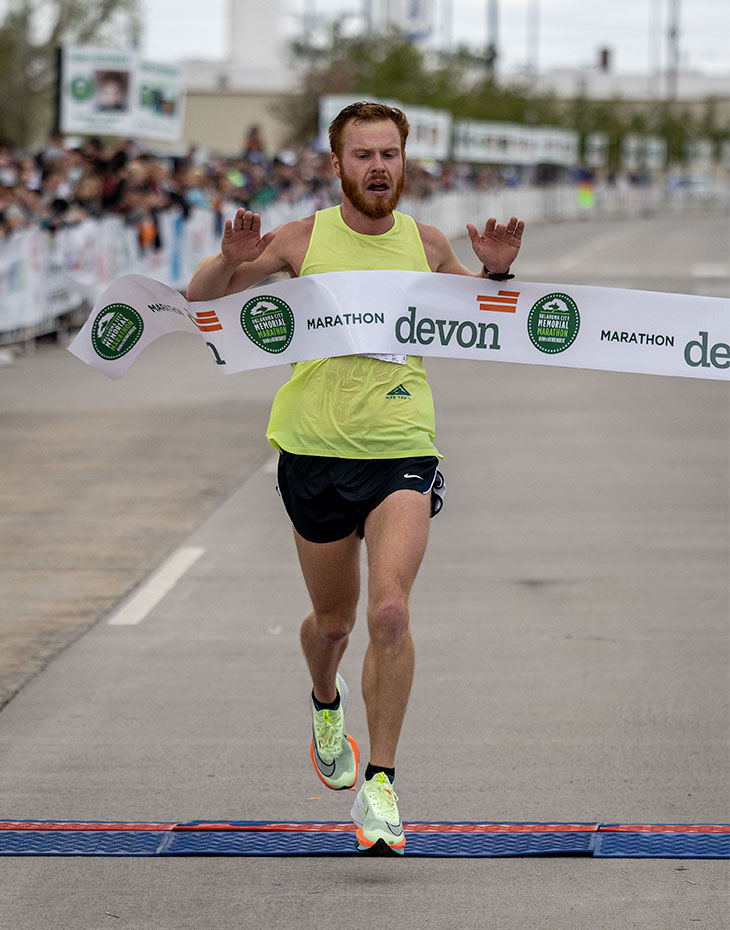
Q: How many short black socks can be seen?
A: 2